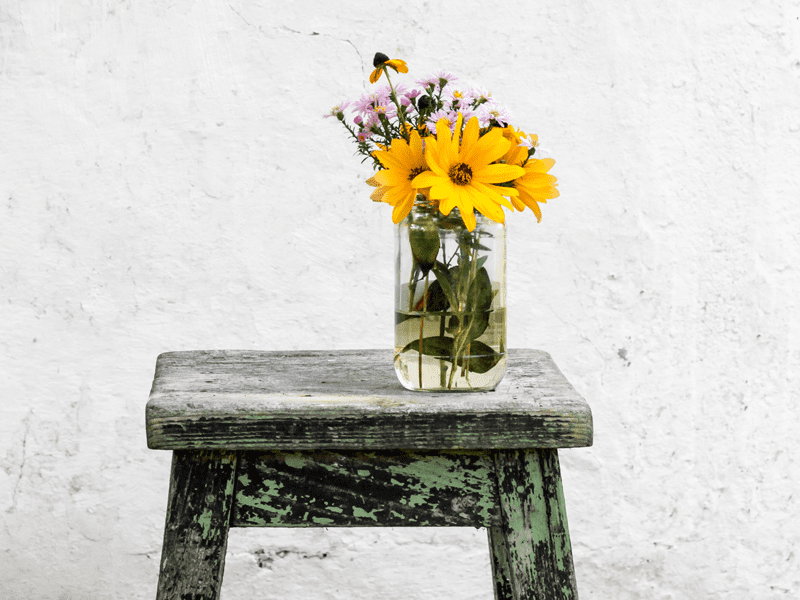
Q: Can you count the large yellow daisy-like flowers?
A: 3